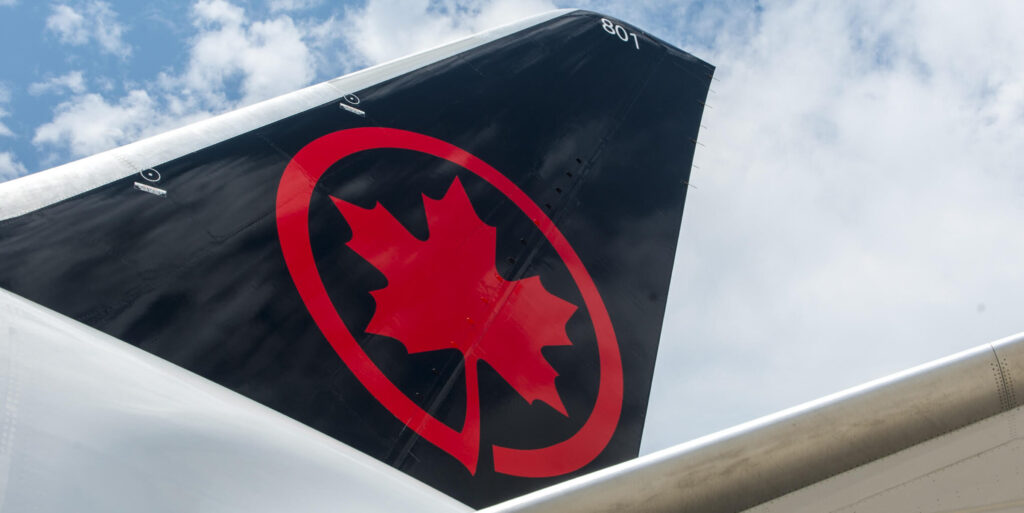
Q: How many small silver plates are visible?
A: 2